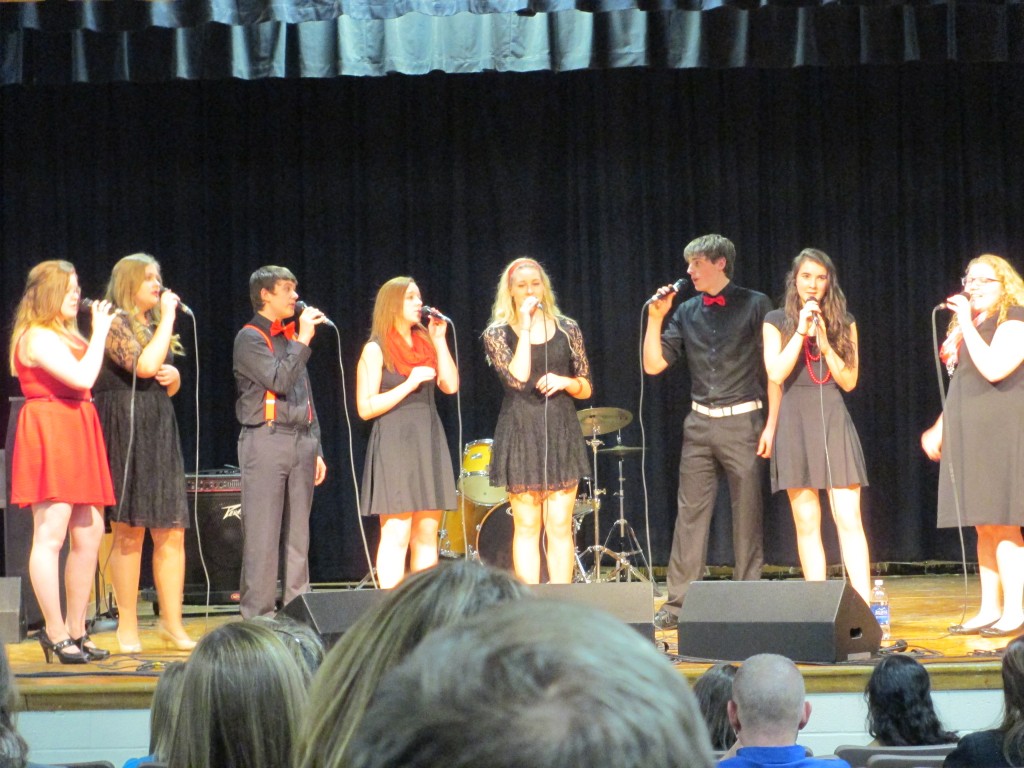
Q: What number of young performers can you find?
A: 8